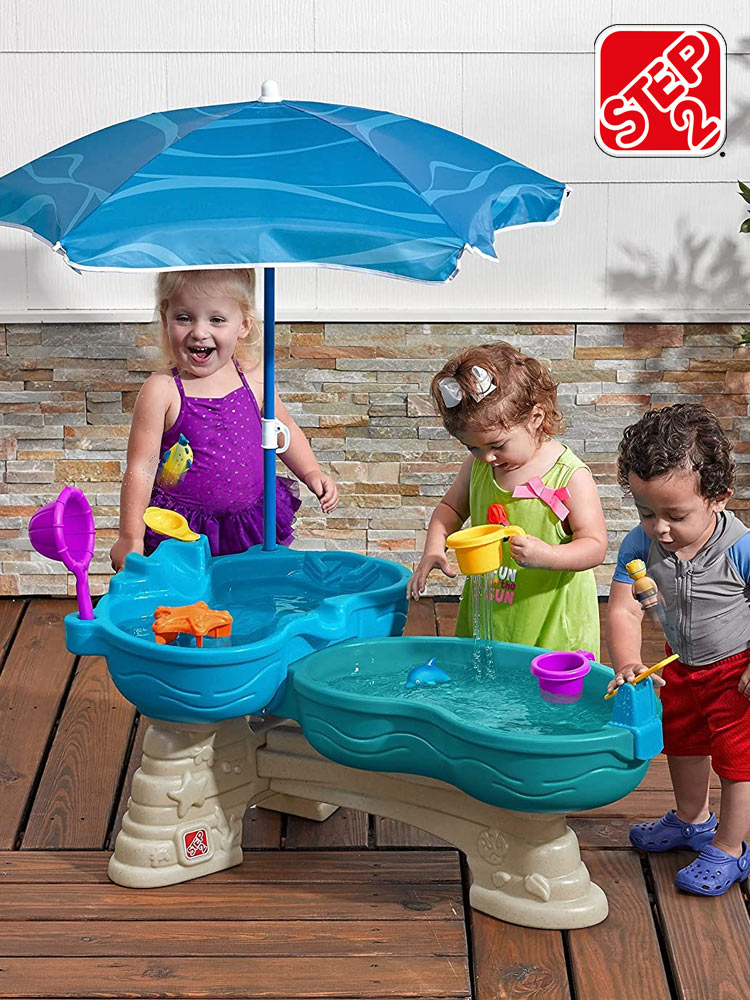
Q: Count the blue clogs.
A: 2